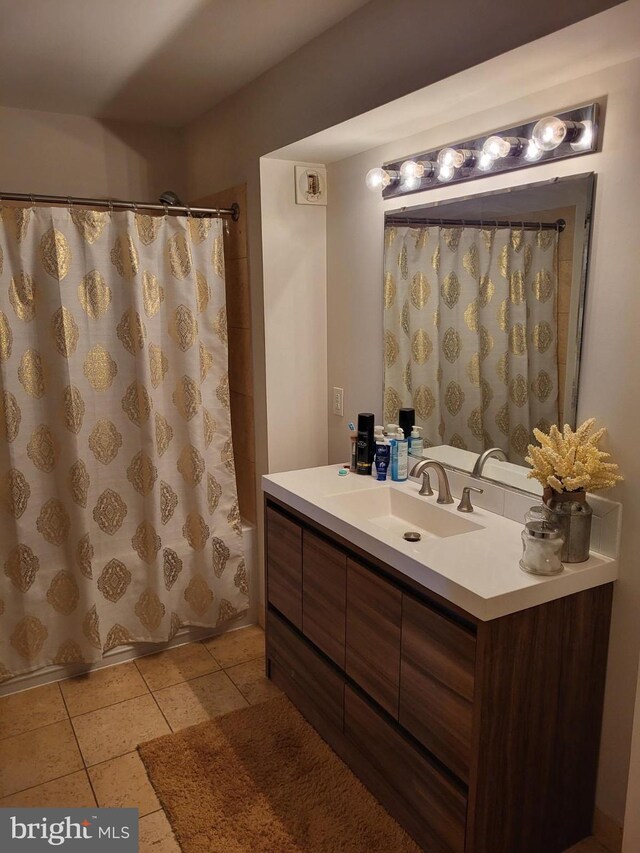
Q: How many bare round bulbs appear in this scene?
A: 5